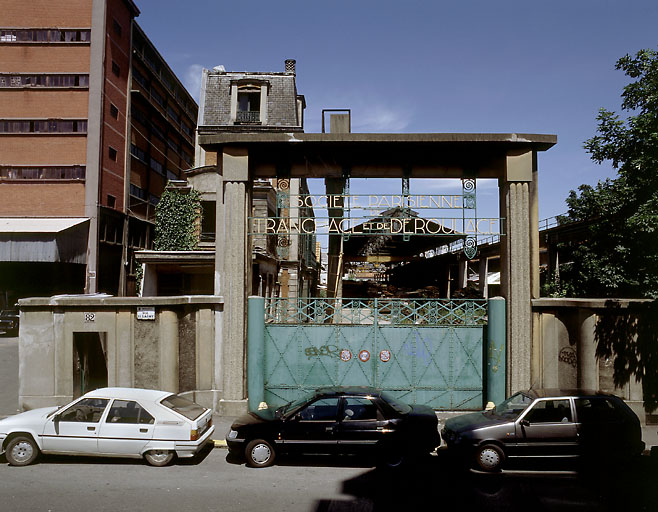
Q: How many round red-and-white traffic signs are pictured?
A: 3